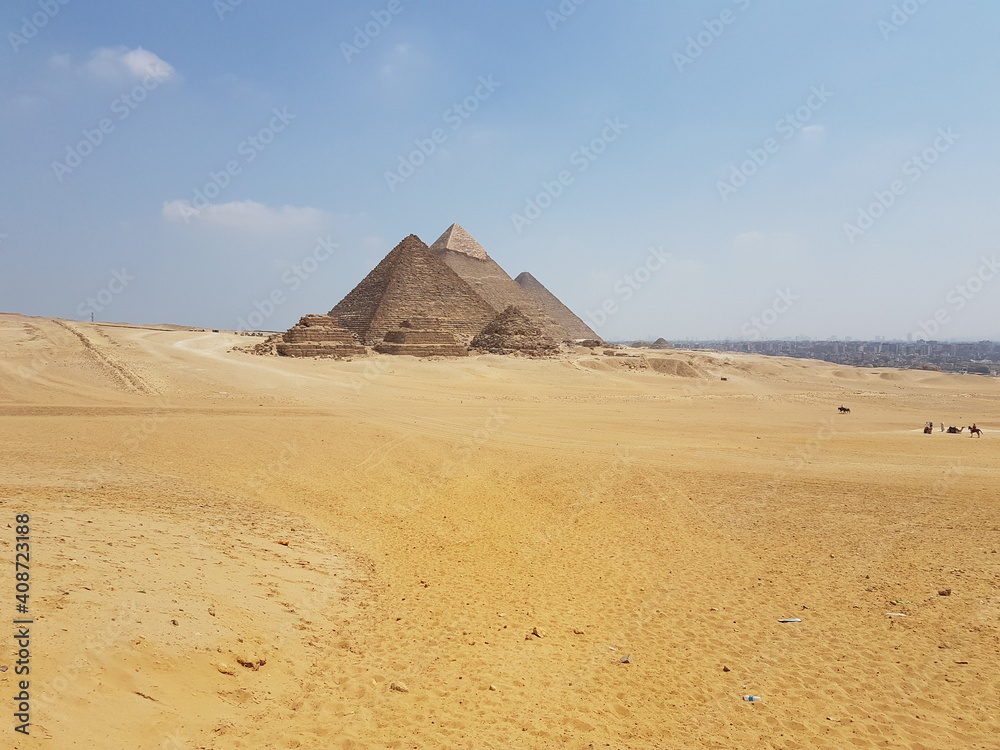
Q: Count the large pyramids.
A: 3